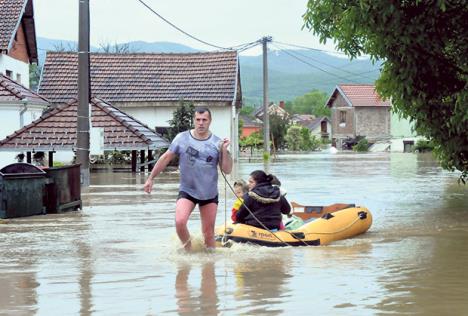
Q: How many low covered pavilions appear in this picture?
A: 1